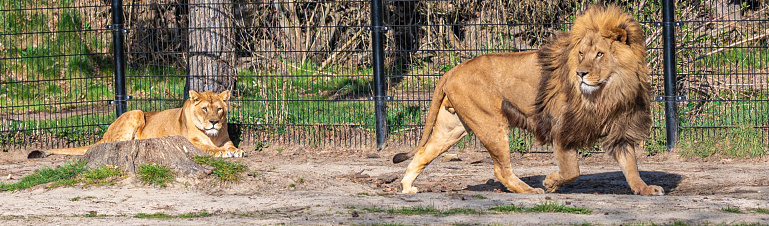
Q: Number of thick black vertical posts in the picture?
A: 3